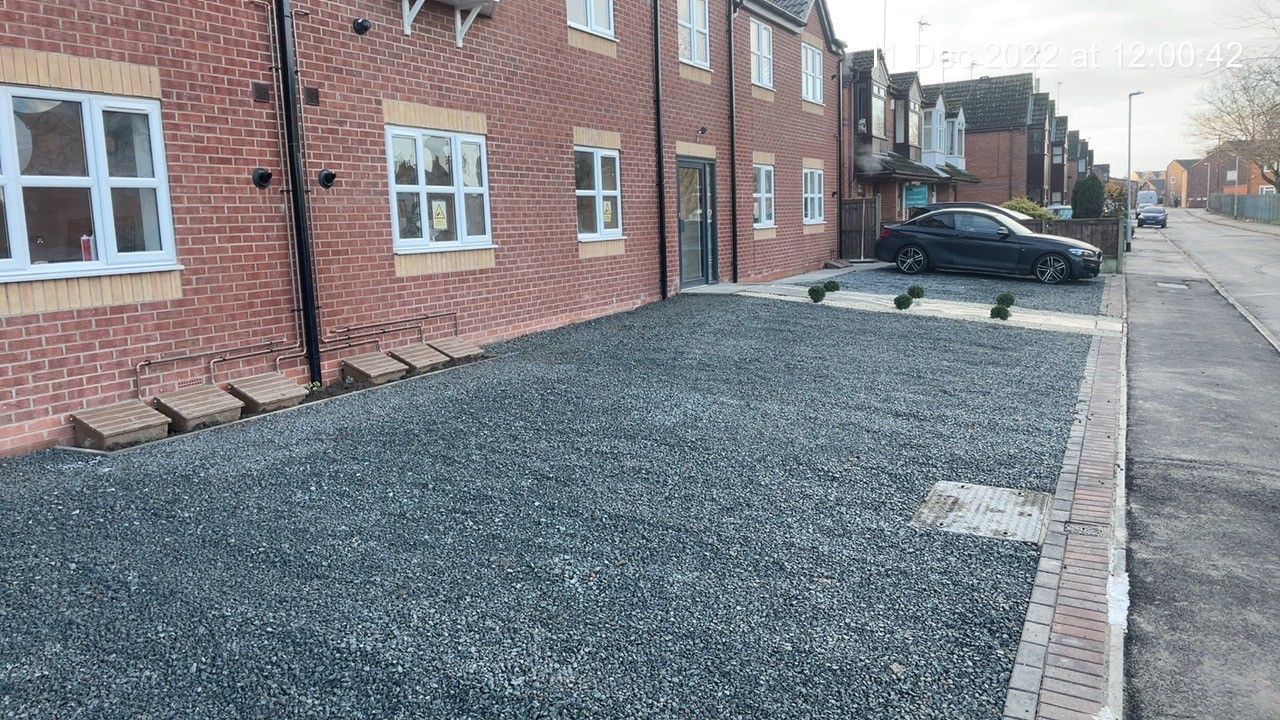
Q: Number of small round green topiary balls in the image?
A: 6